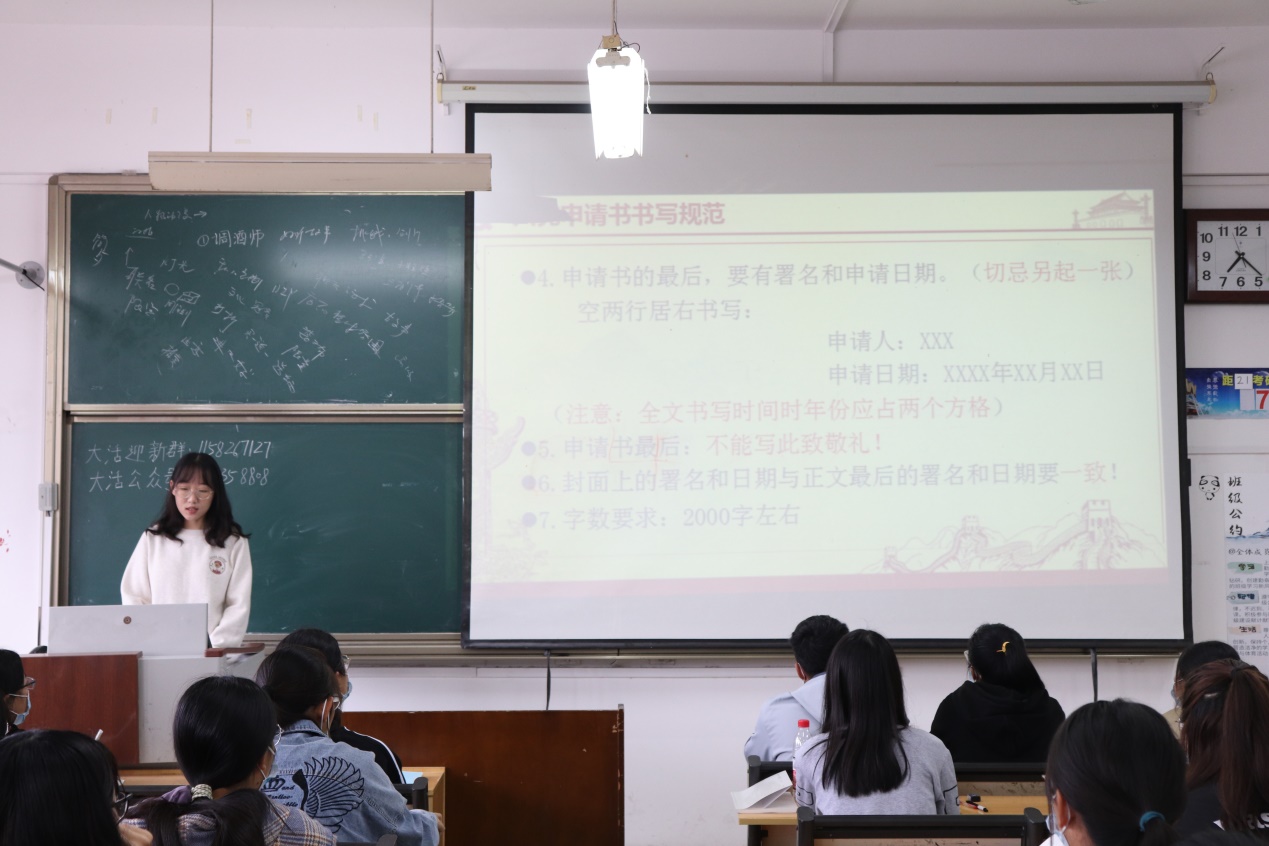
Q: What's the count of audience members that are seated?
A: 11